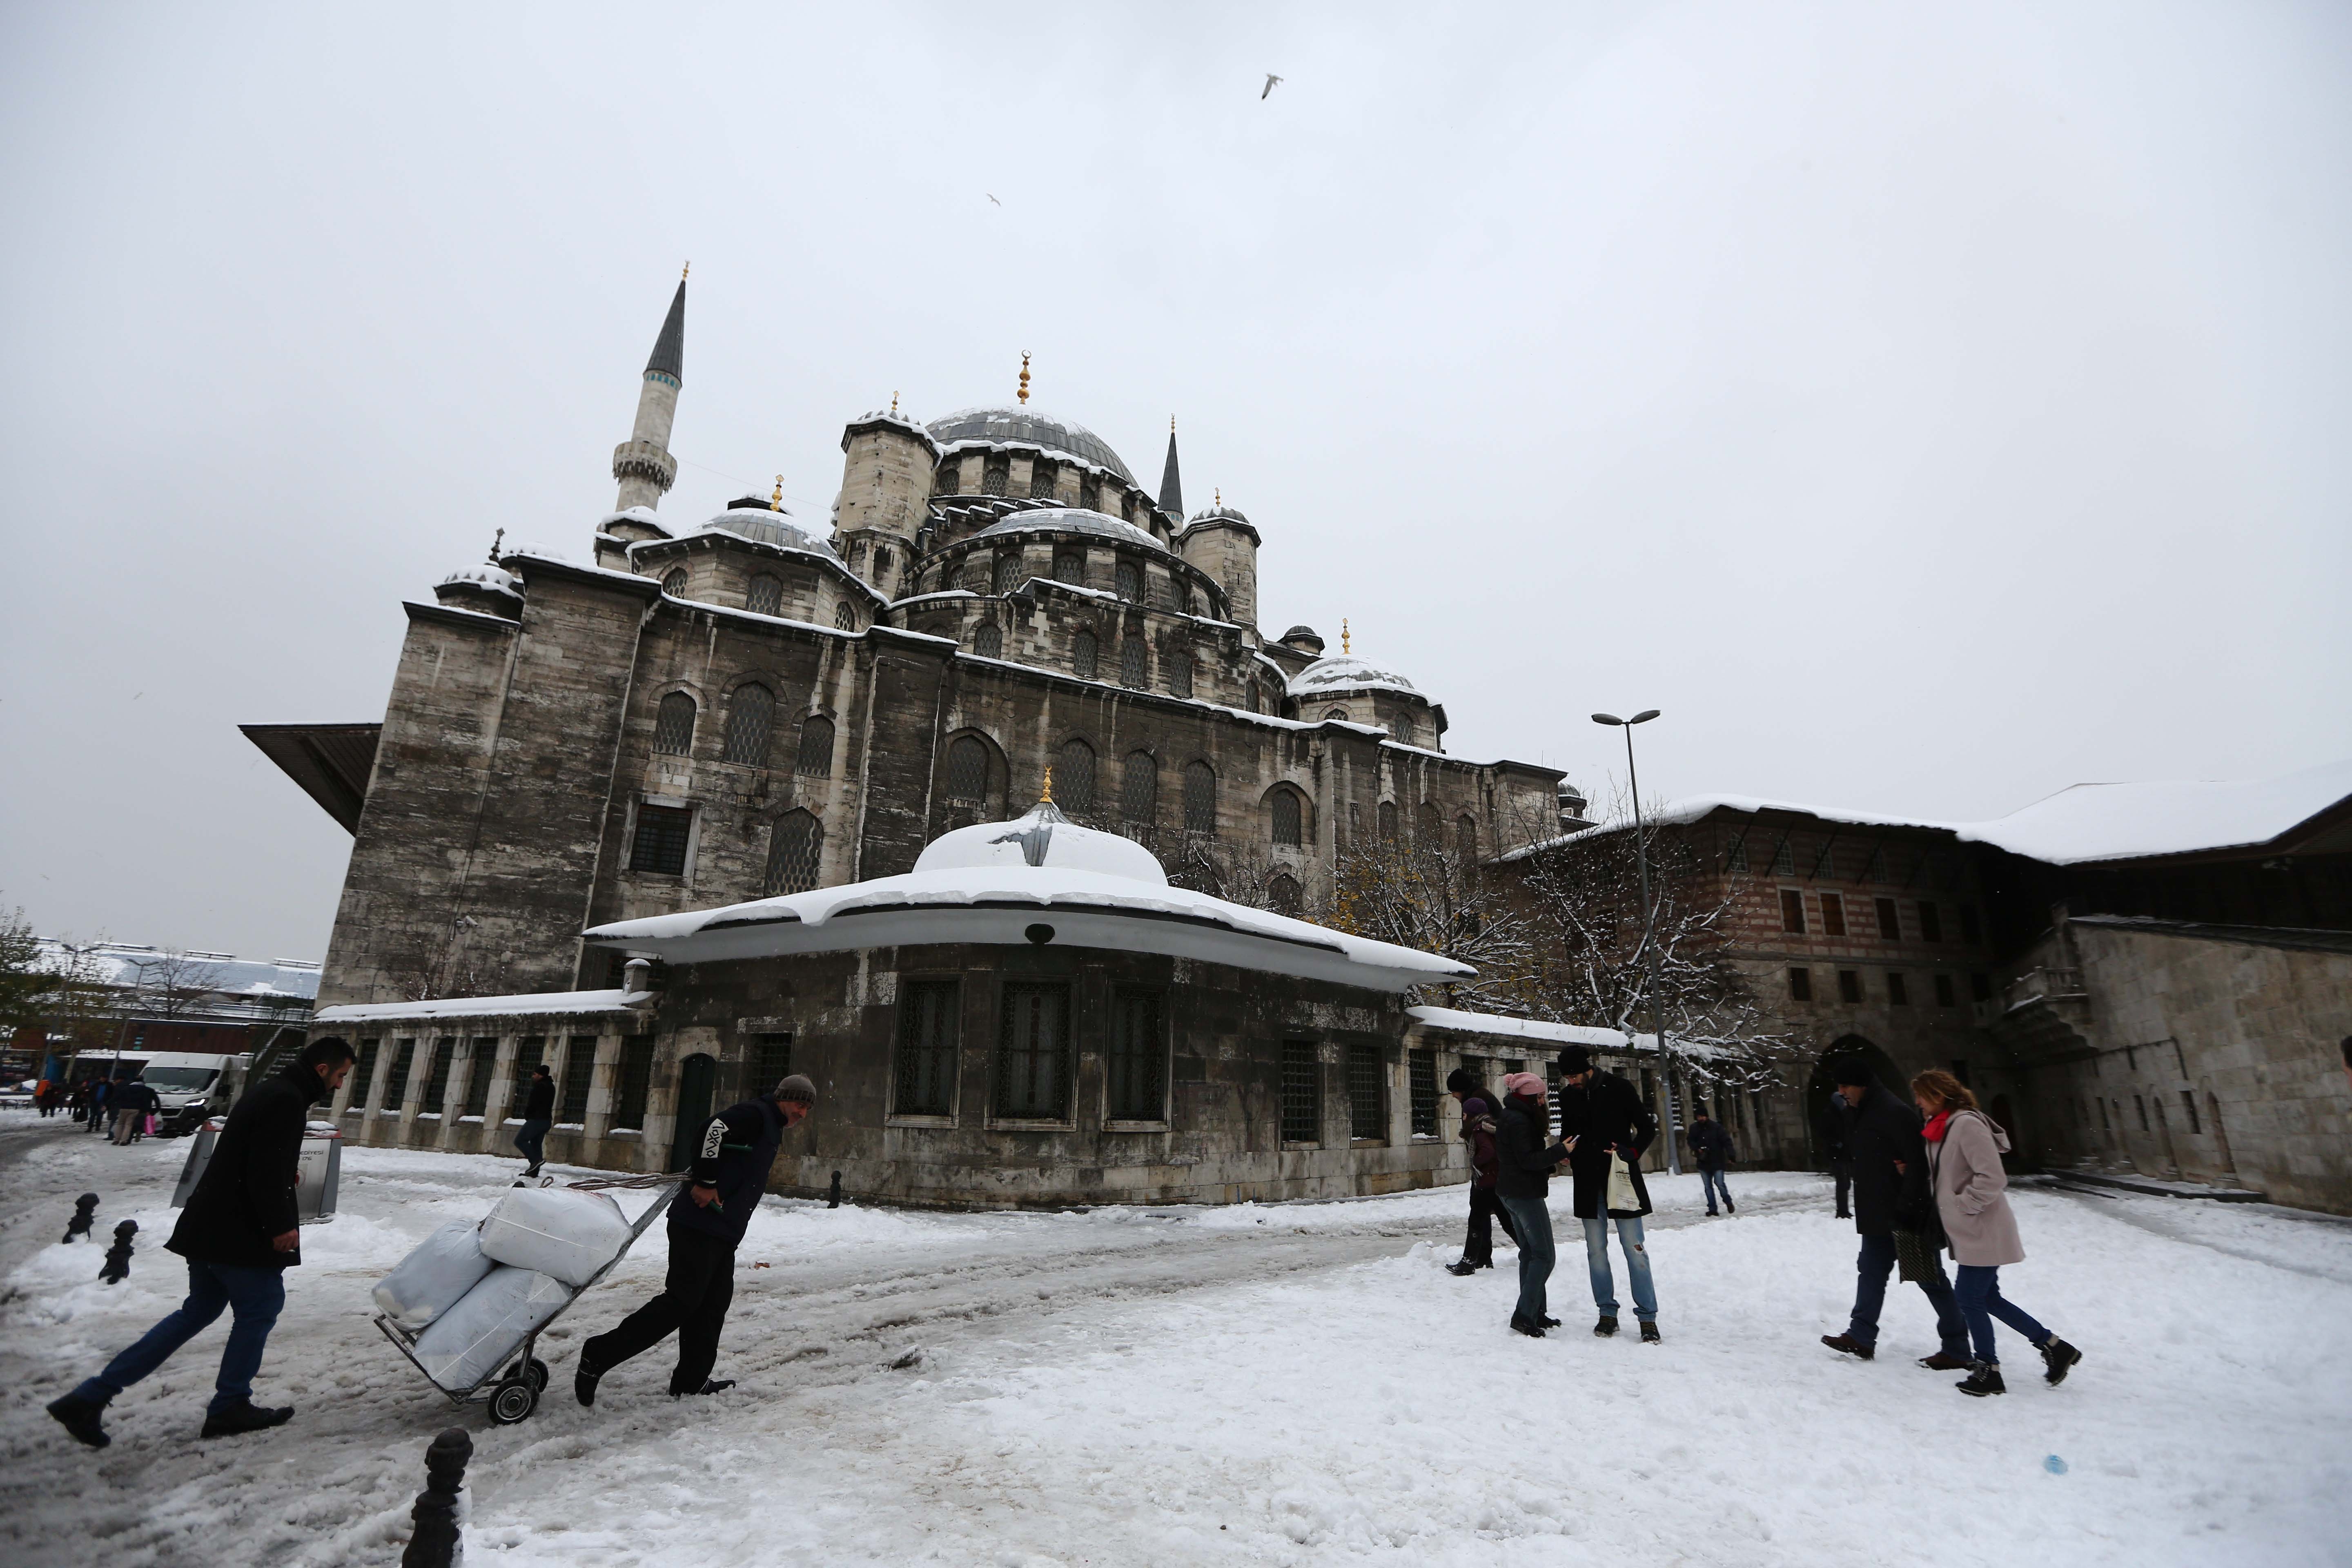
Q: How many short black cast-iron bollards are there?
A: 4